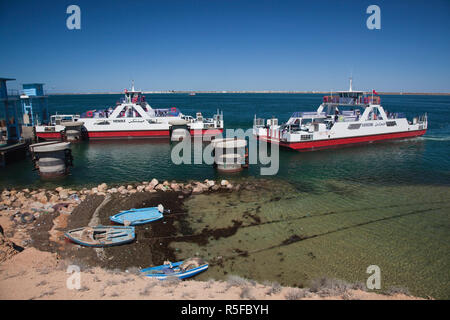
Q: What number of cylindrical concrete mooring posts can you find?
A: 4